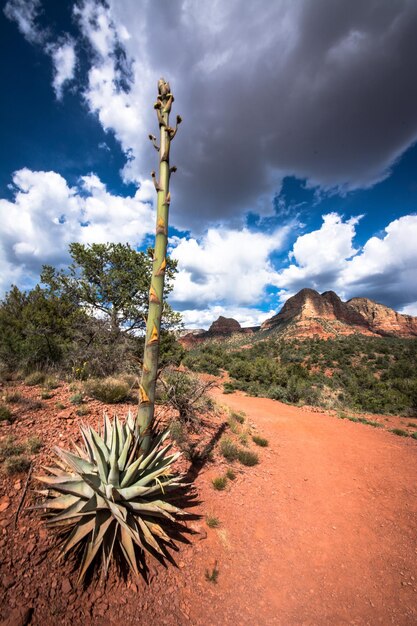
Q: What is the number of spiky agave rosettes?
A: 1